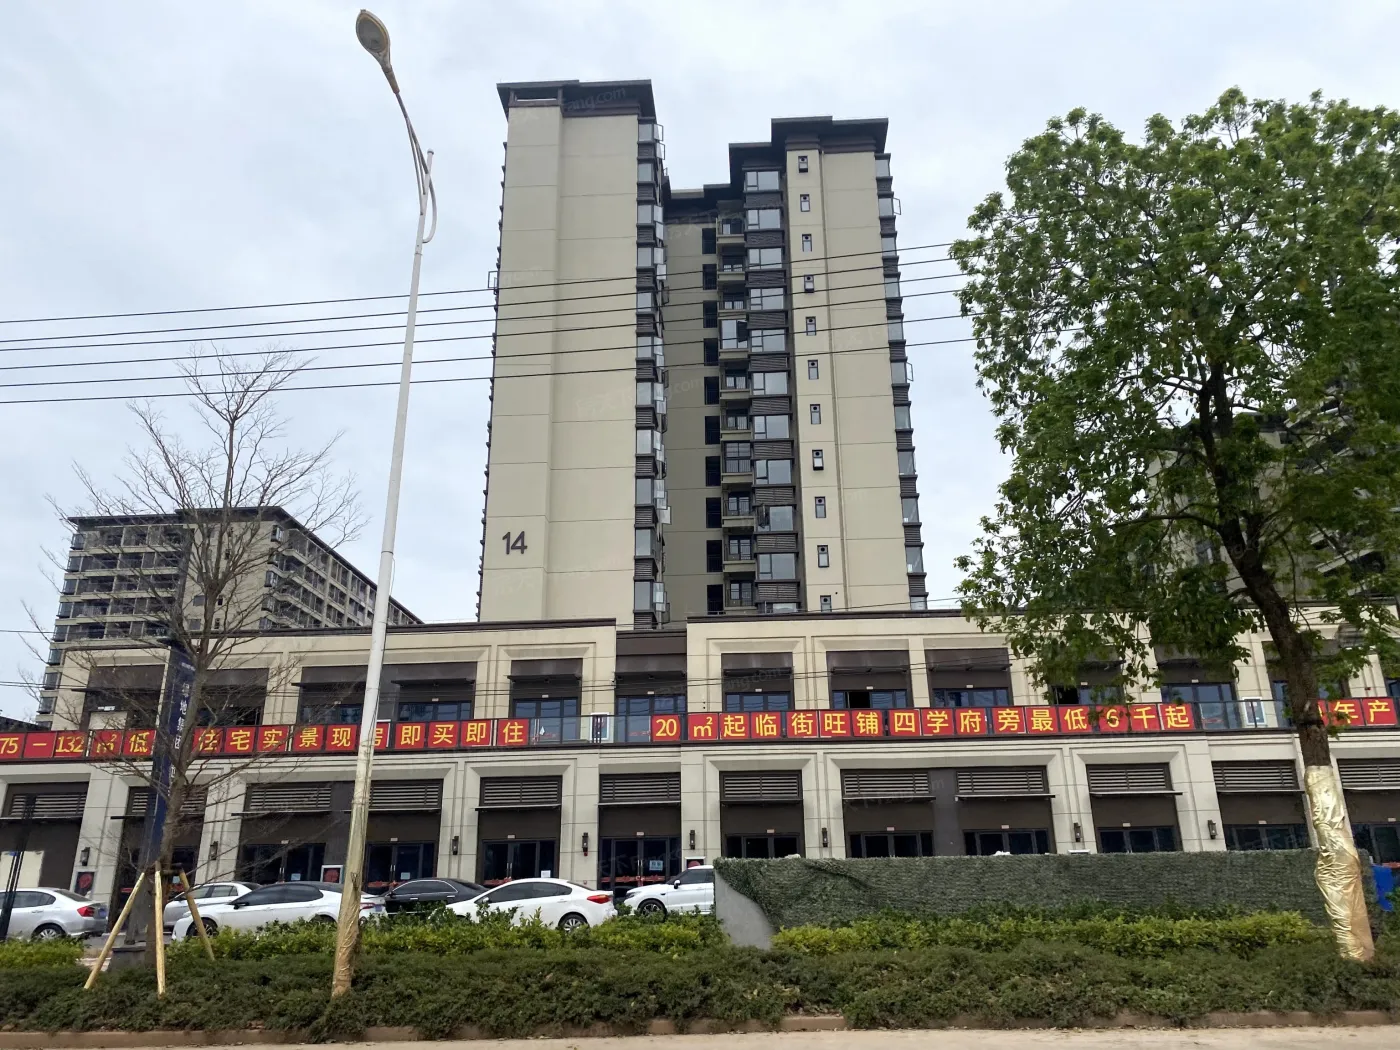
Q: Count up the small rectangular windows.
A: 11